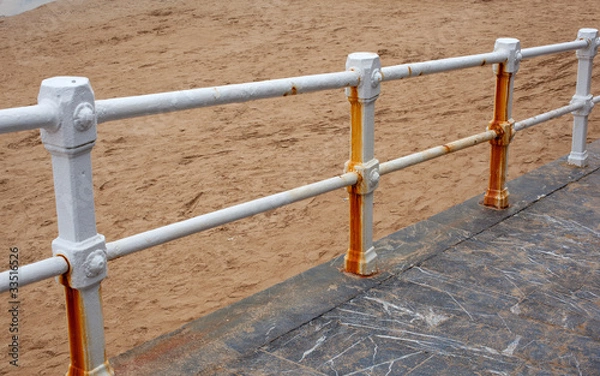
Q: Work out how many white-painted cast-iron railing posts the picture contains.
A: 4